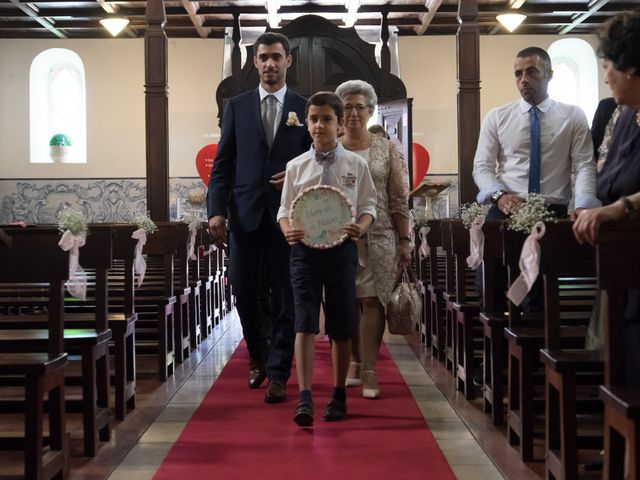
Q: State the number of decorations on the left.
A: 3